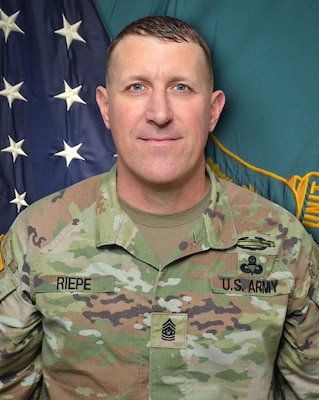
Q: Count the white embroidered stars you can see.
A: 7